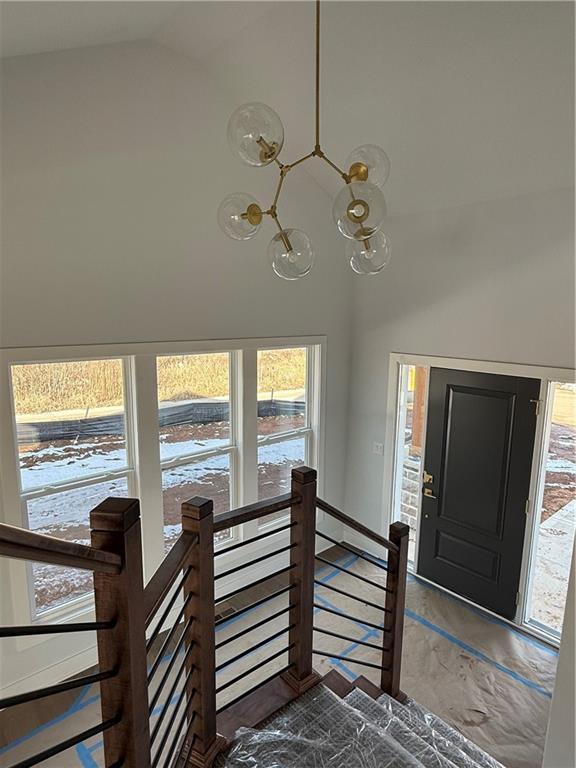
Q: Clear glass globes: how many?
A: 6